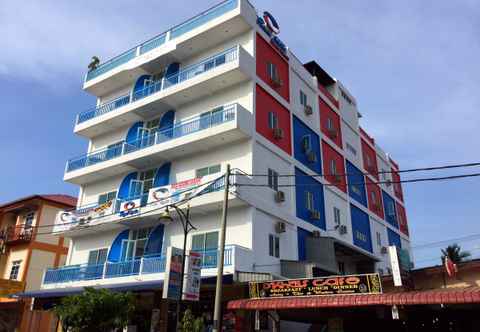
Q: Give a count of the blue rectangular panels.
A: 7